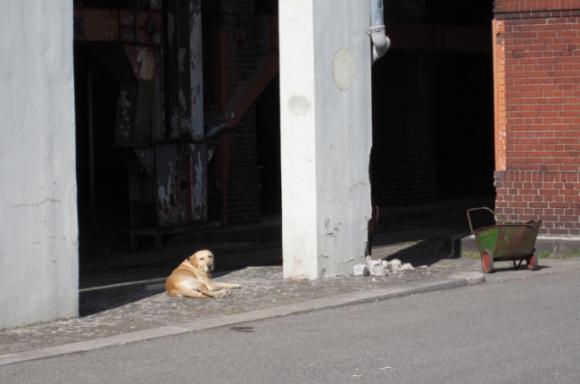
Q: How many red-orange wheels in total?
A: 2